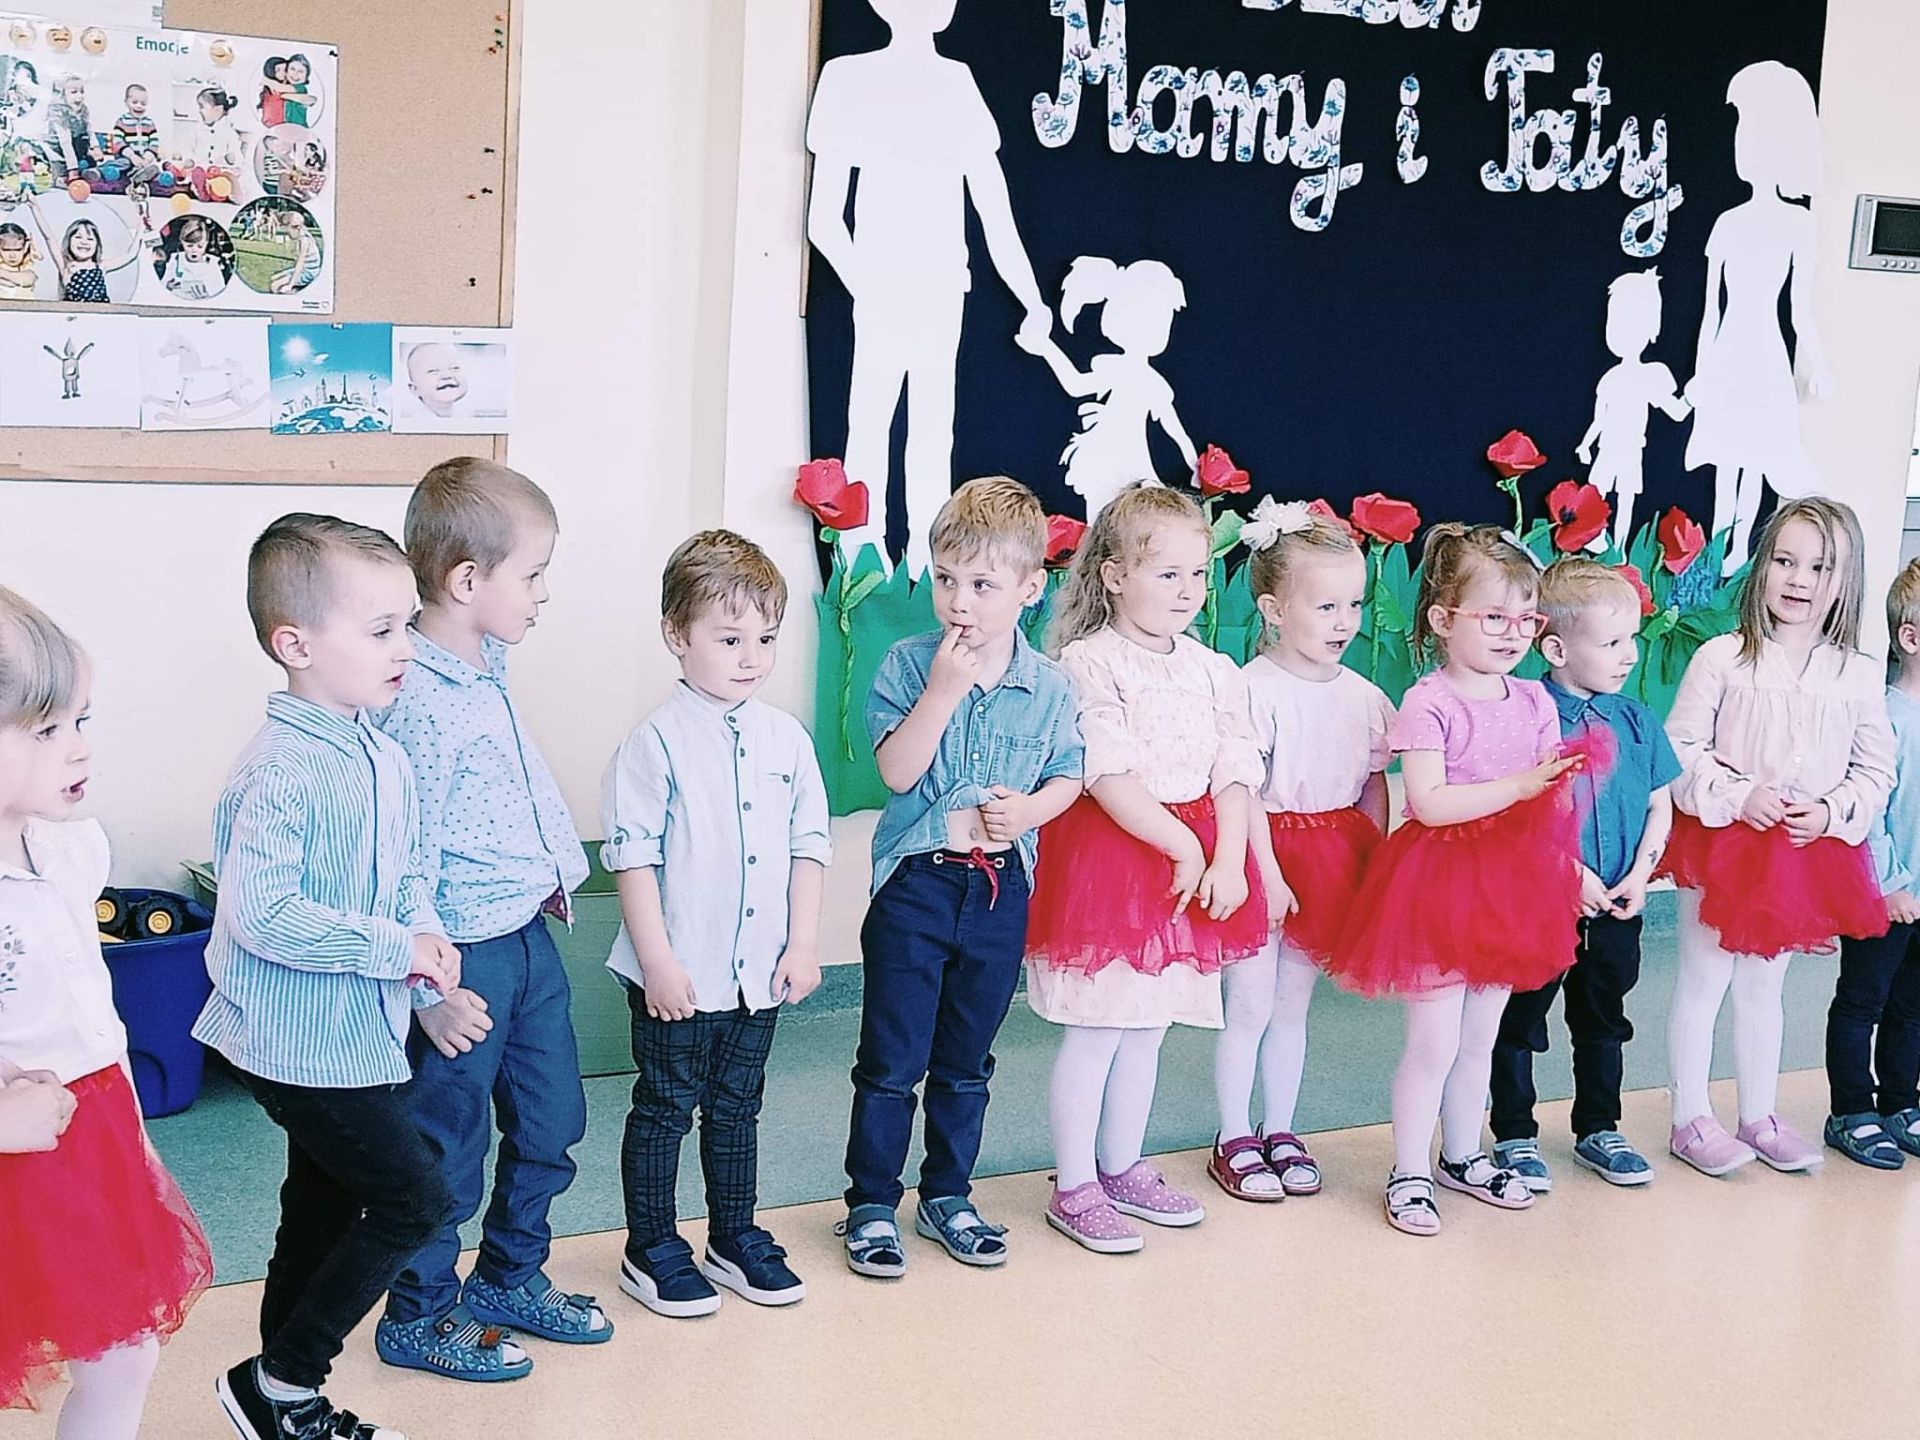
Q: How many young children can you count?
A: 11